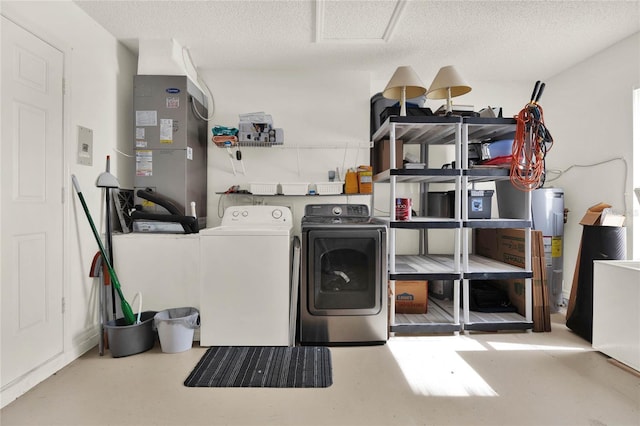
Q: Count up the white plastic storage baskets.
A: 3